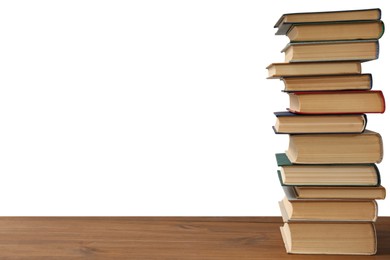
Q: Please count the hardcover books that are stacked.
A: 12